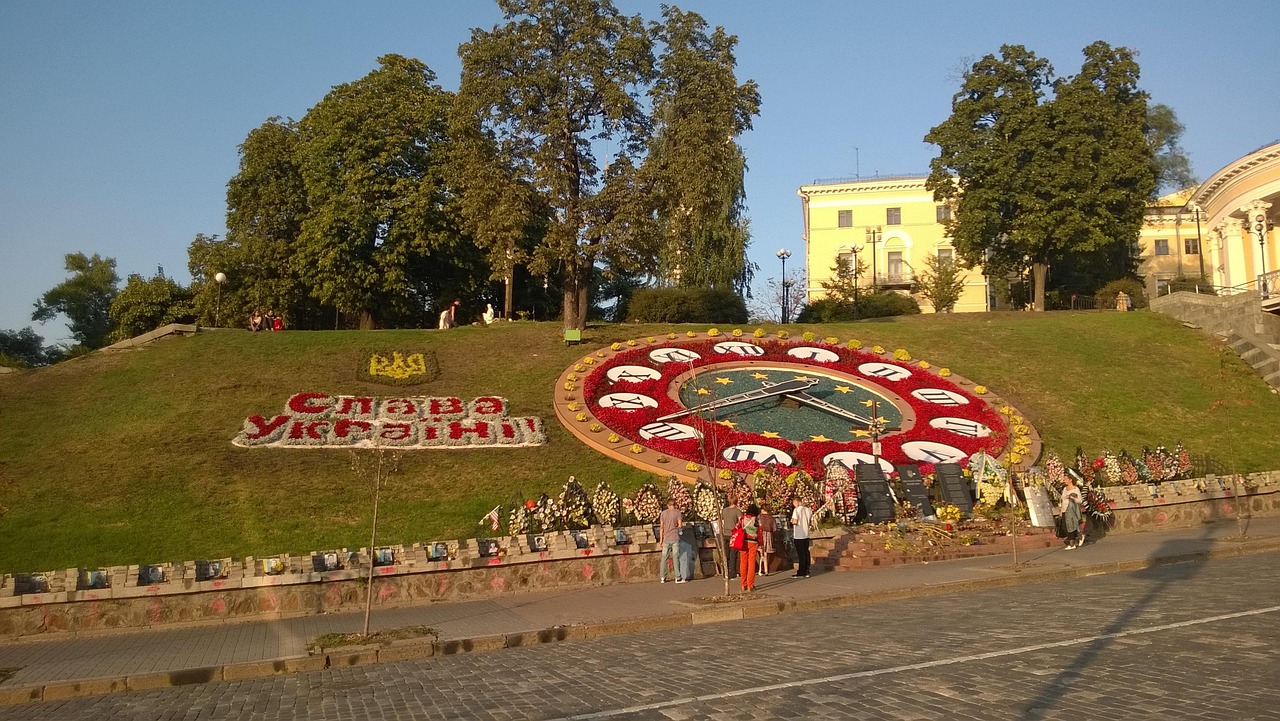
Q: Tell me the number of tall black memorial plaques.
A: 3